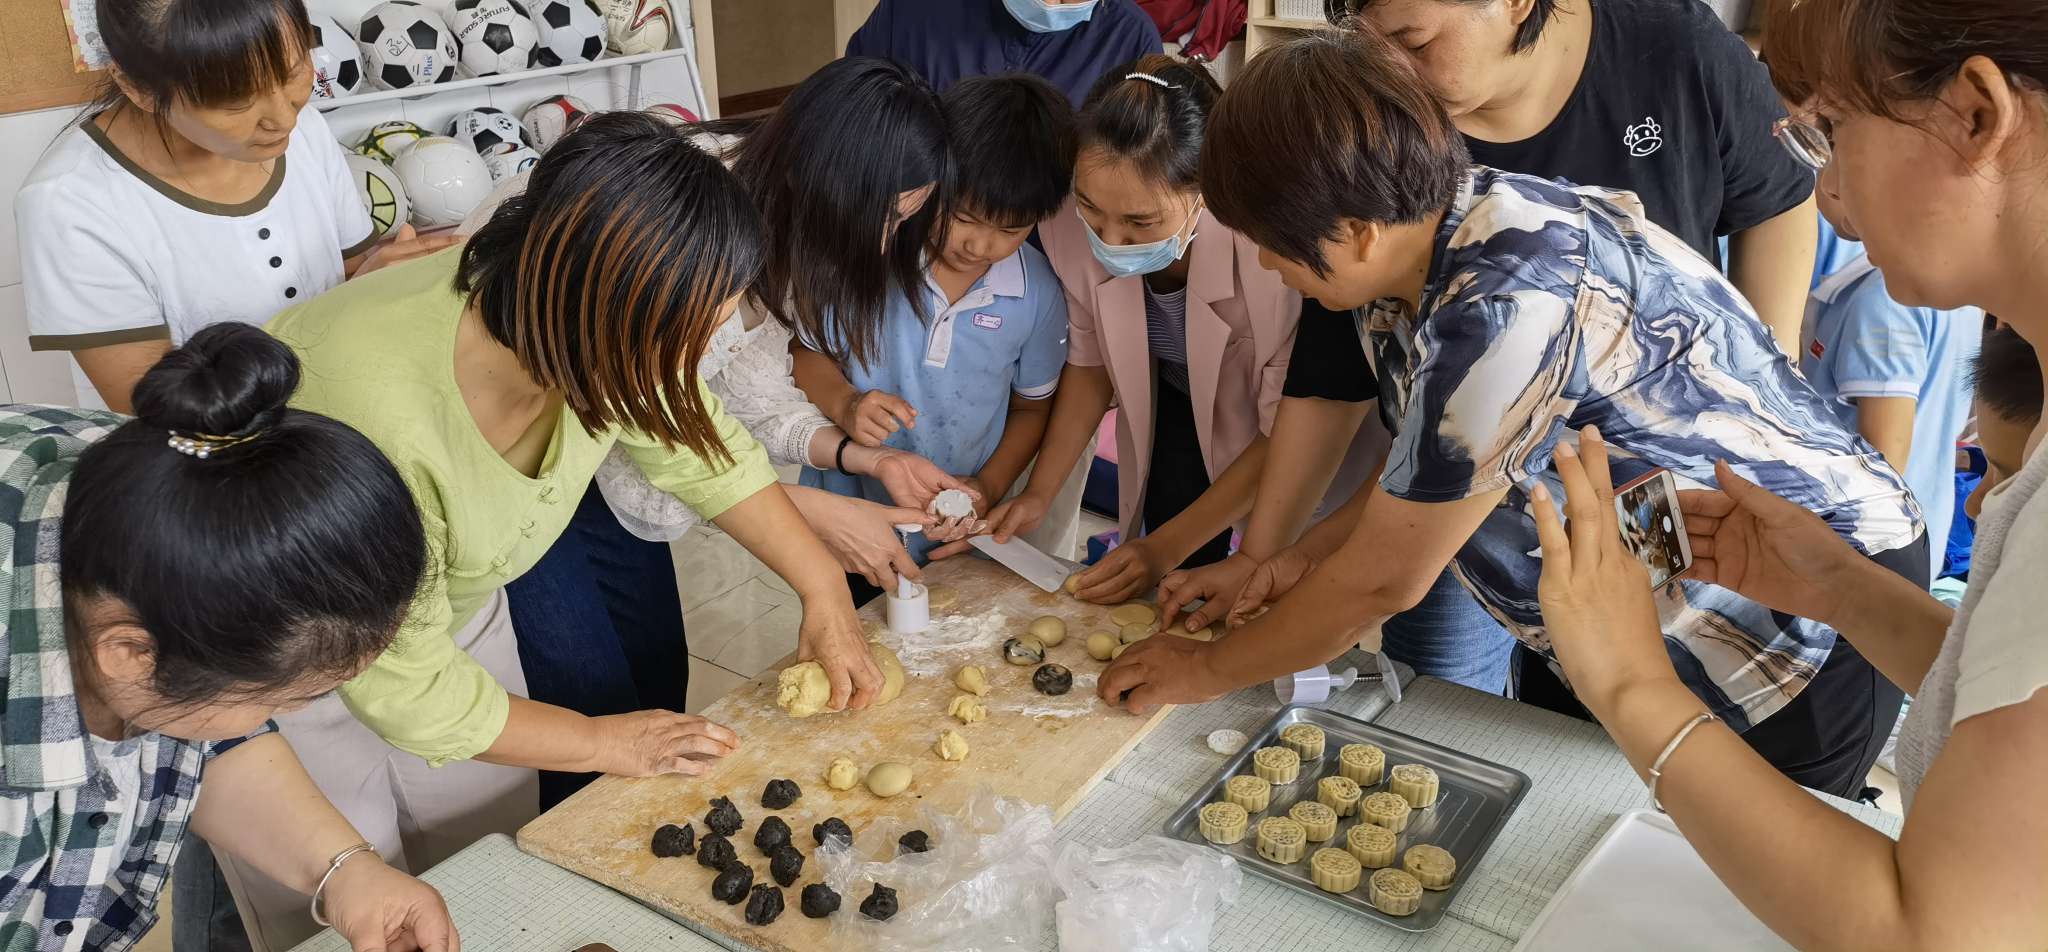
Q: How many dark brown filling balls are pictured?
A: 12